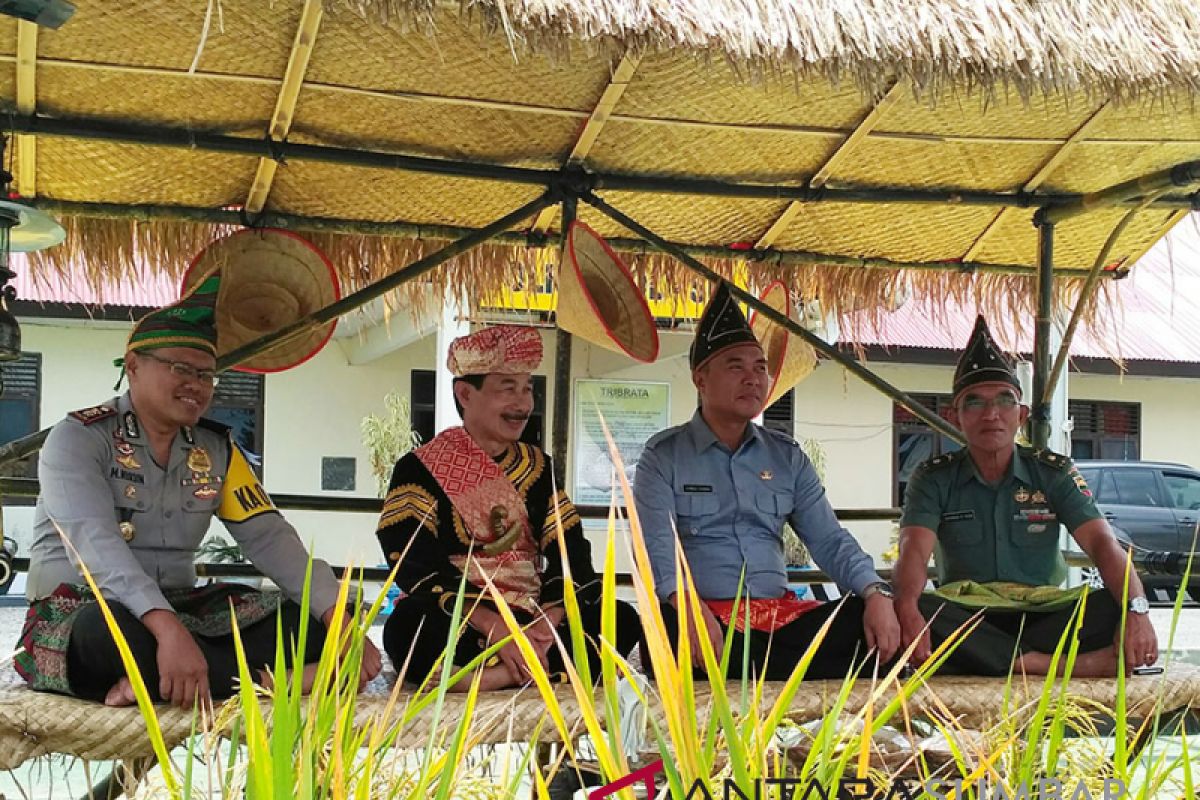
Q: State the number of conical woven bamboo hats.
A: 3